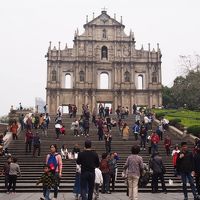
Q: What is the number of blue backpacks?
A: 1